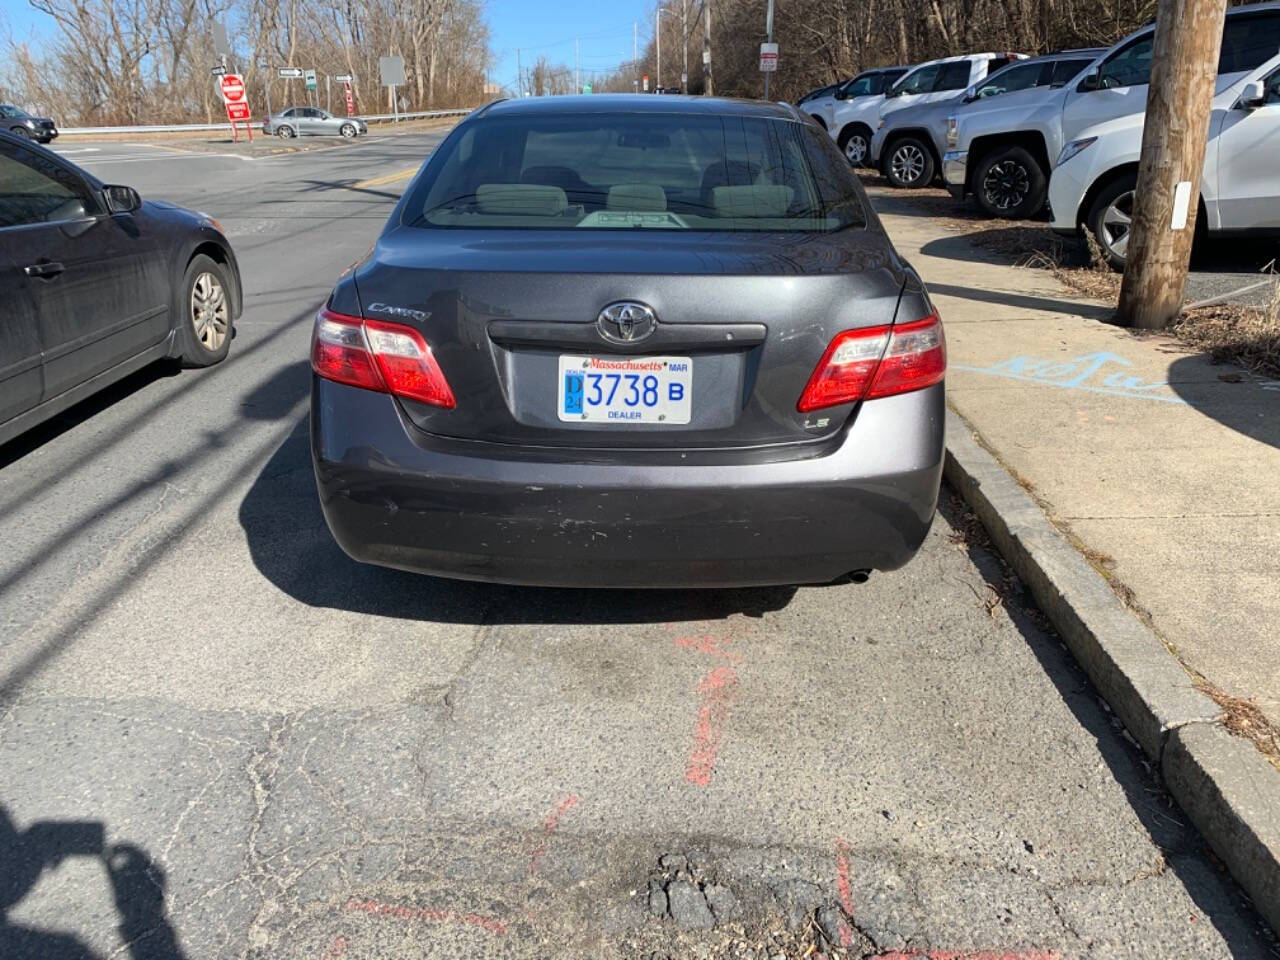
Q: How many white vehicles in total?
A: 4